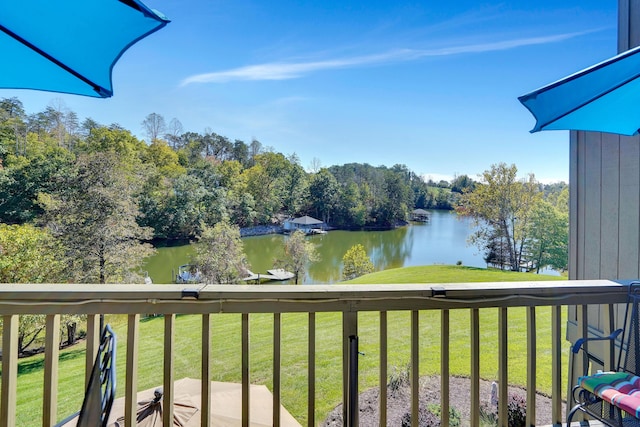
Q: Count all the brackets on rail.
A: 2